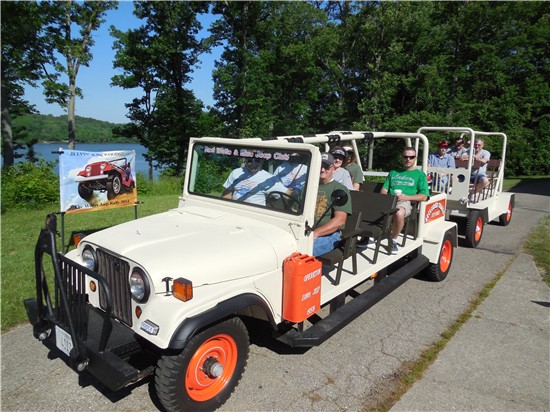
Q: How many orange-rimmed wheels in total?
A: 4